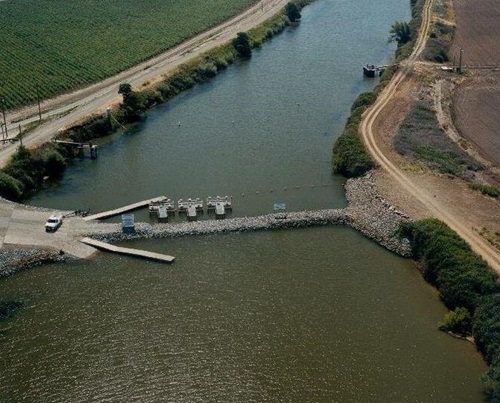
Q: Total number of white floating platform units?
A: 3